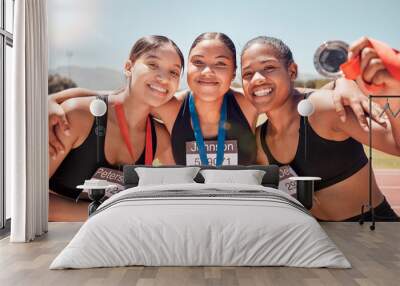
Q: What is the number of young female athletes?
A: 3